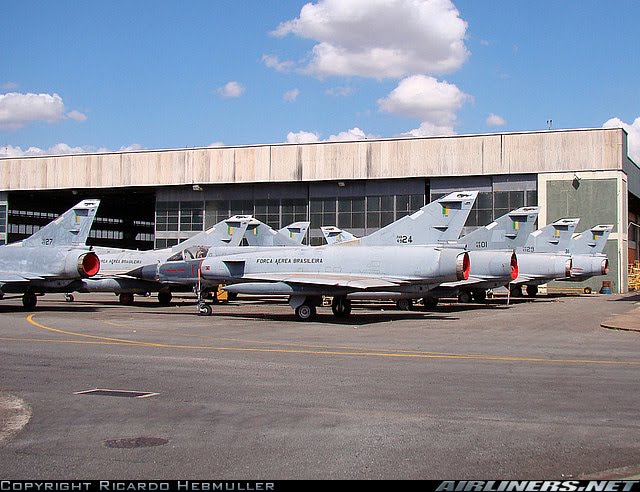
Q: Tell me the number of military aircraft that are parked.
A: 9